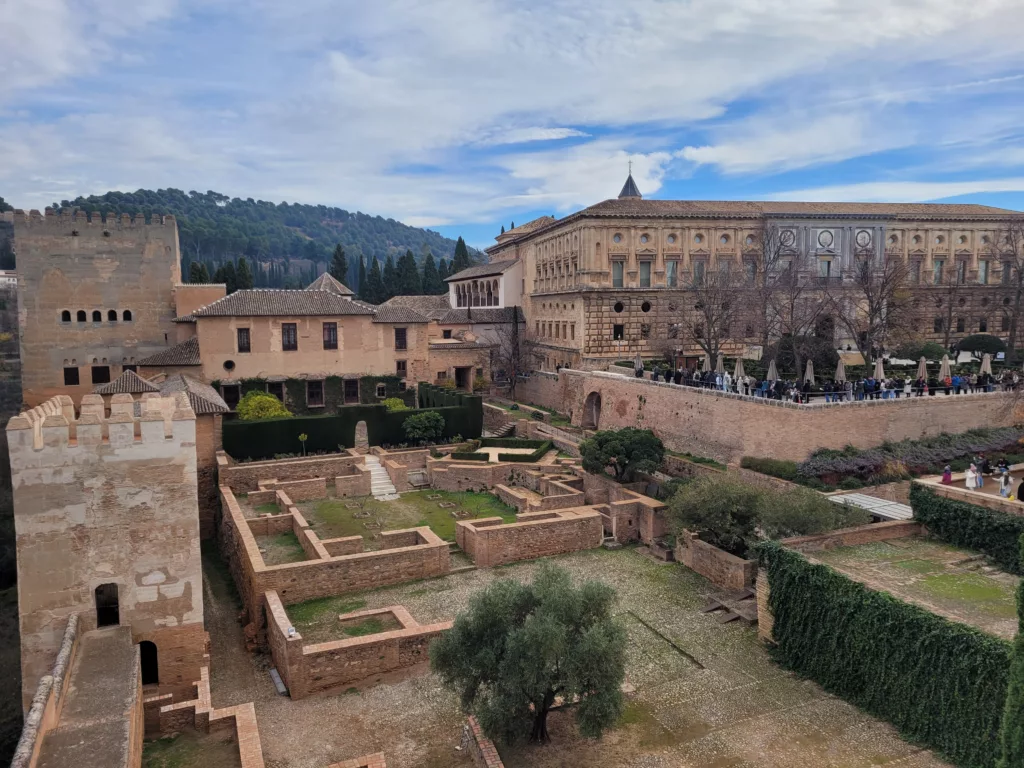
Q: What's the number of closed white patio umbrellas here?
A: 11